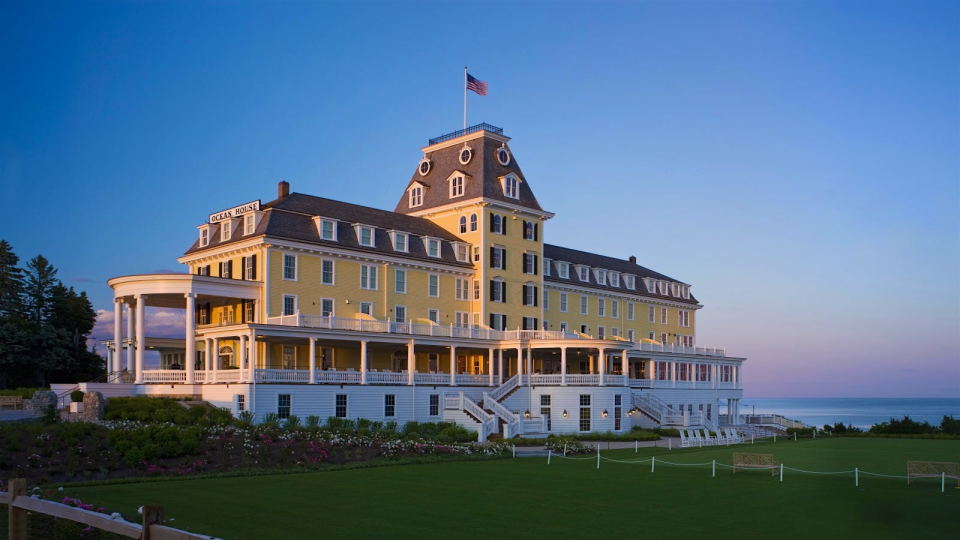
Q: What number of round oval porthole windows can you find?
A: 3